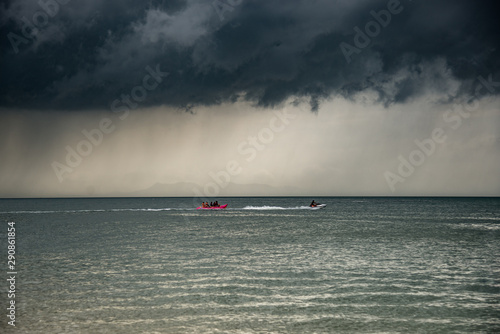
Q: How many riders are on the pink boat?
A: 5